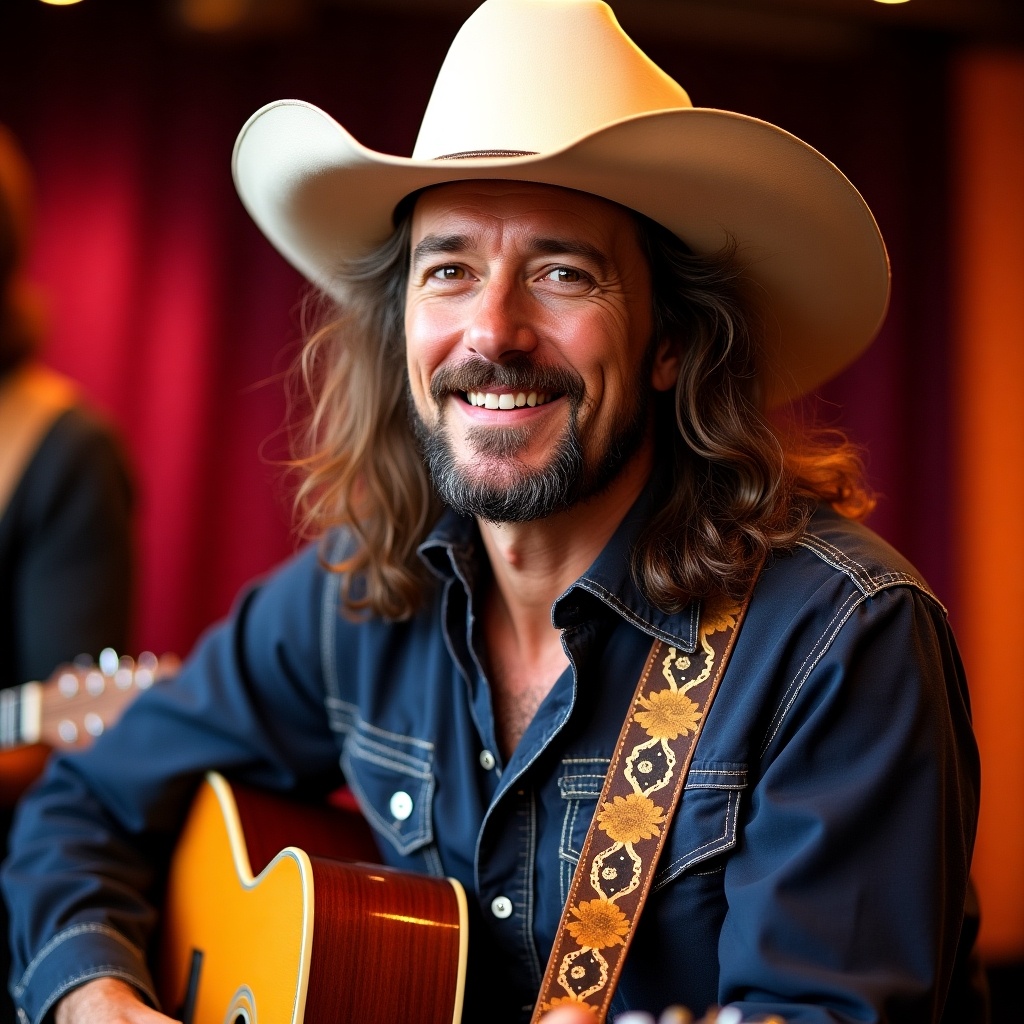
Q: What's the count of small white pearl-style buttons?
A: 3